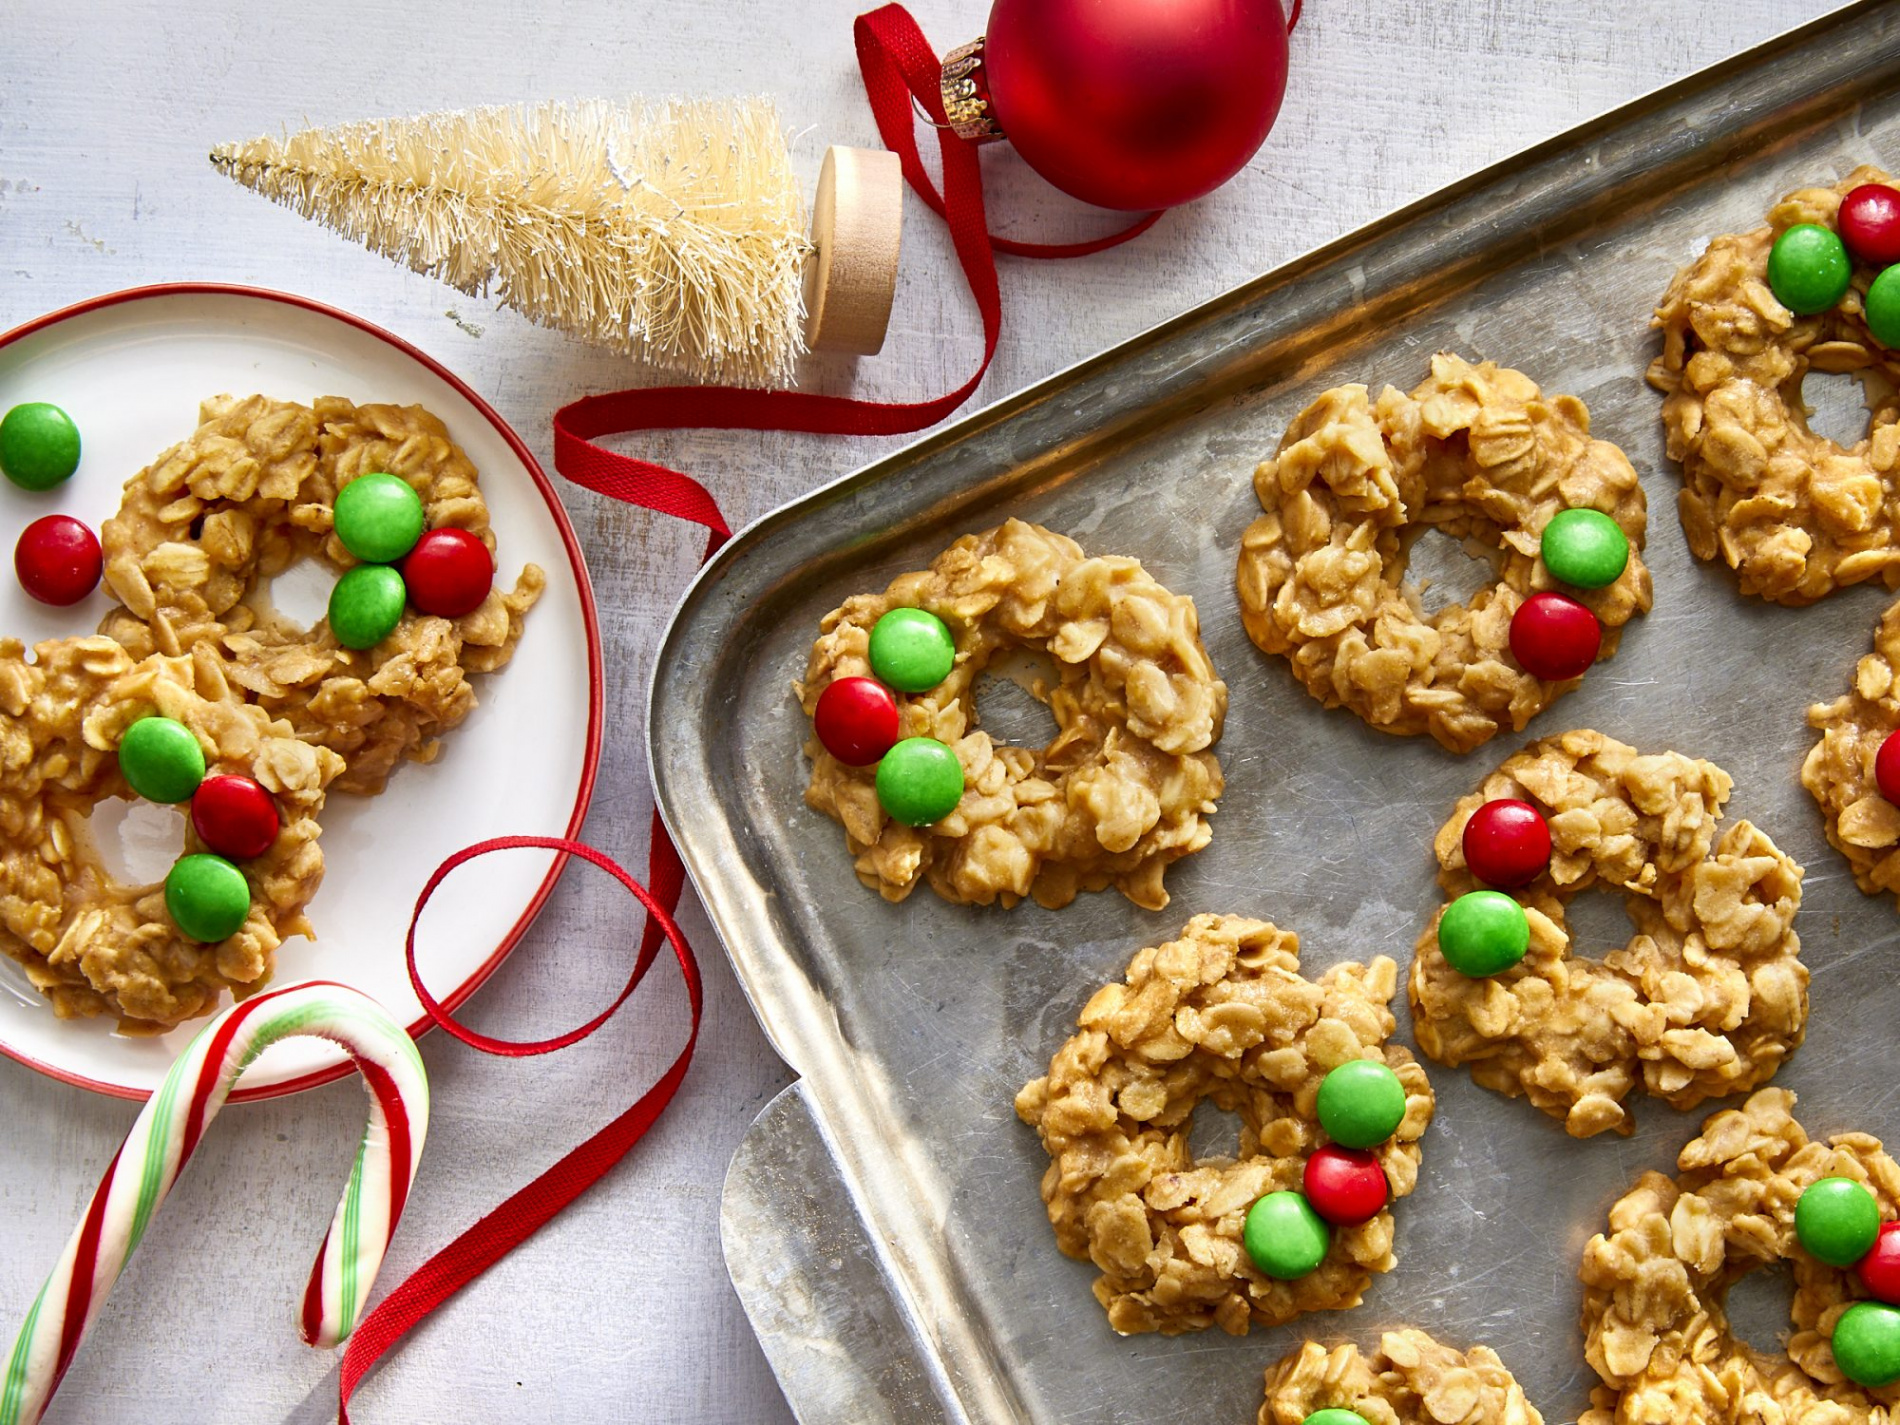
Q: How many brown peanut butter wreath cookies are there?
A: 10